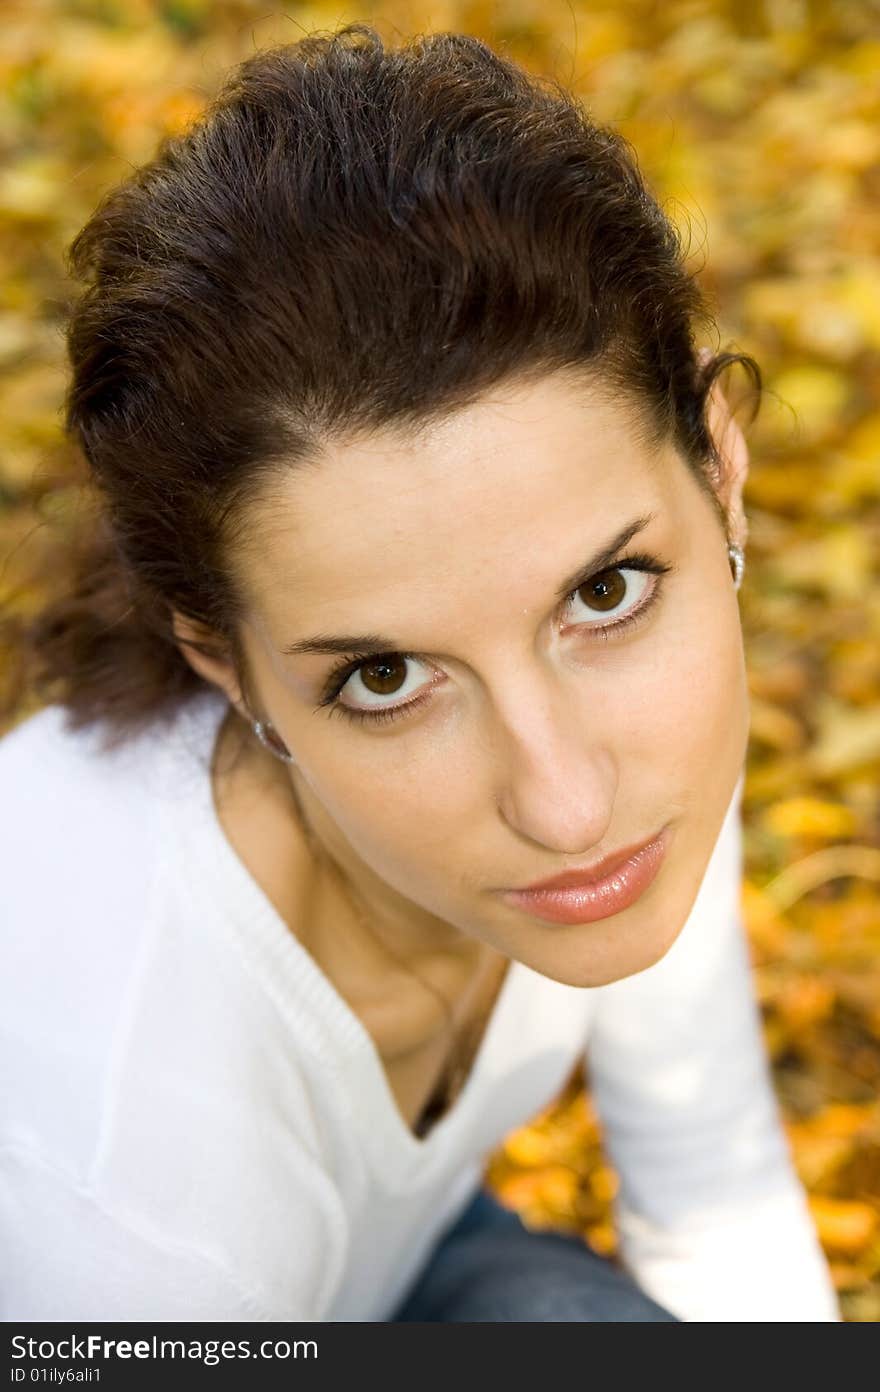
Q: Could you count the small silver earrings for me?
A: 2